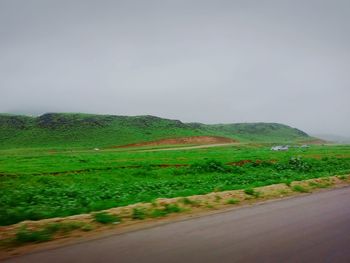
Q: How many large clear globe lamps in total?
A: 0